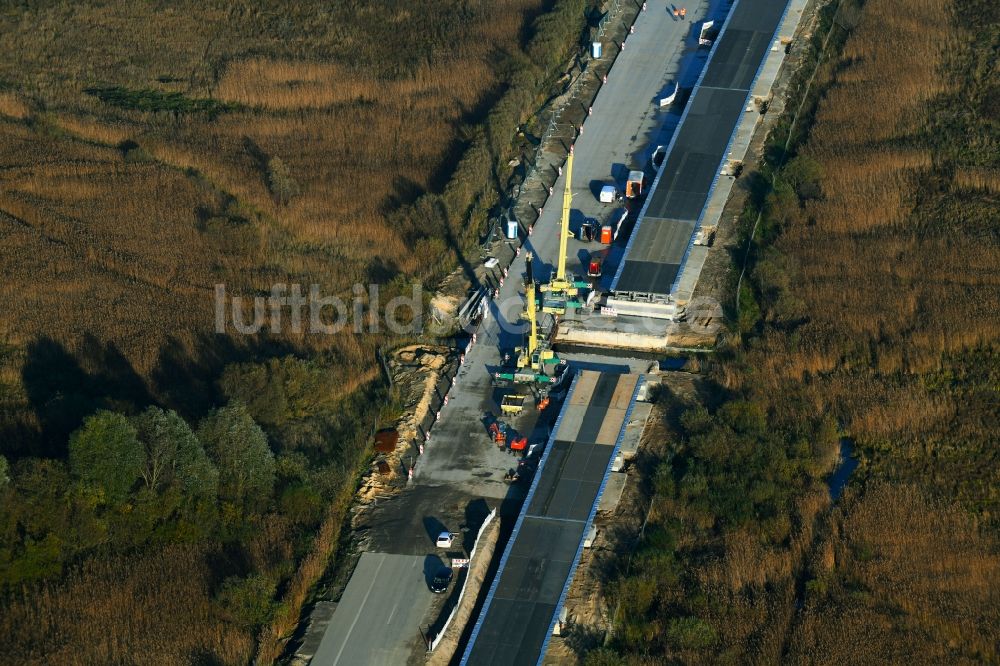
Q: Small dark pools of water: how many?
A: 1